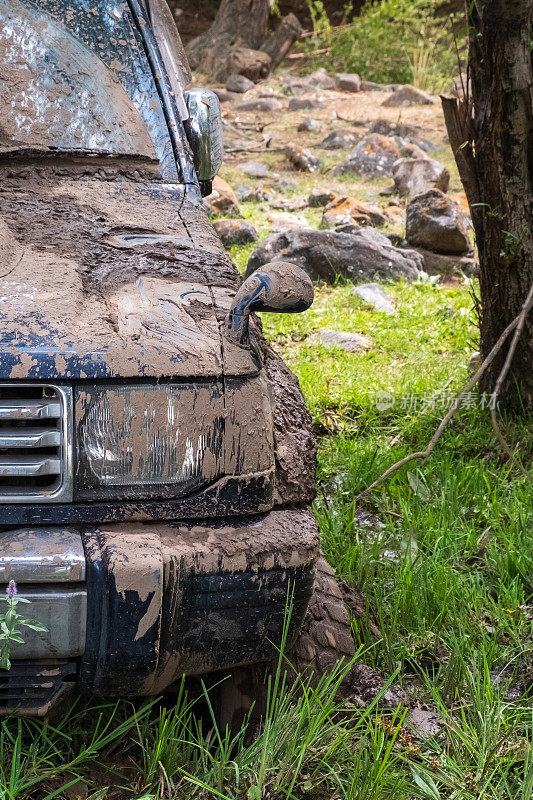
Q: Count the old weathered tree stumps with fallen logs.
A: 1